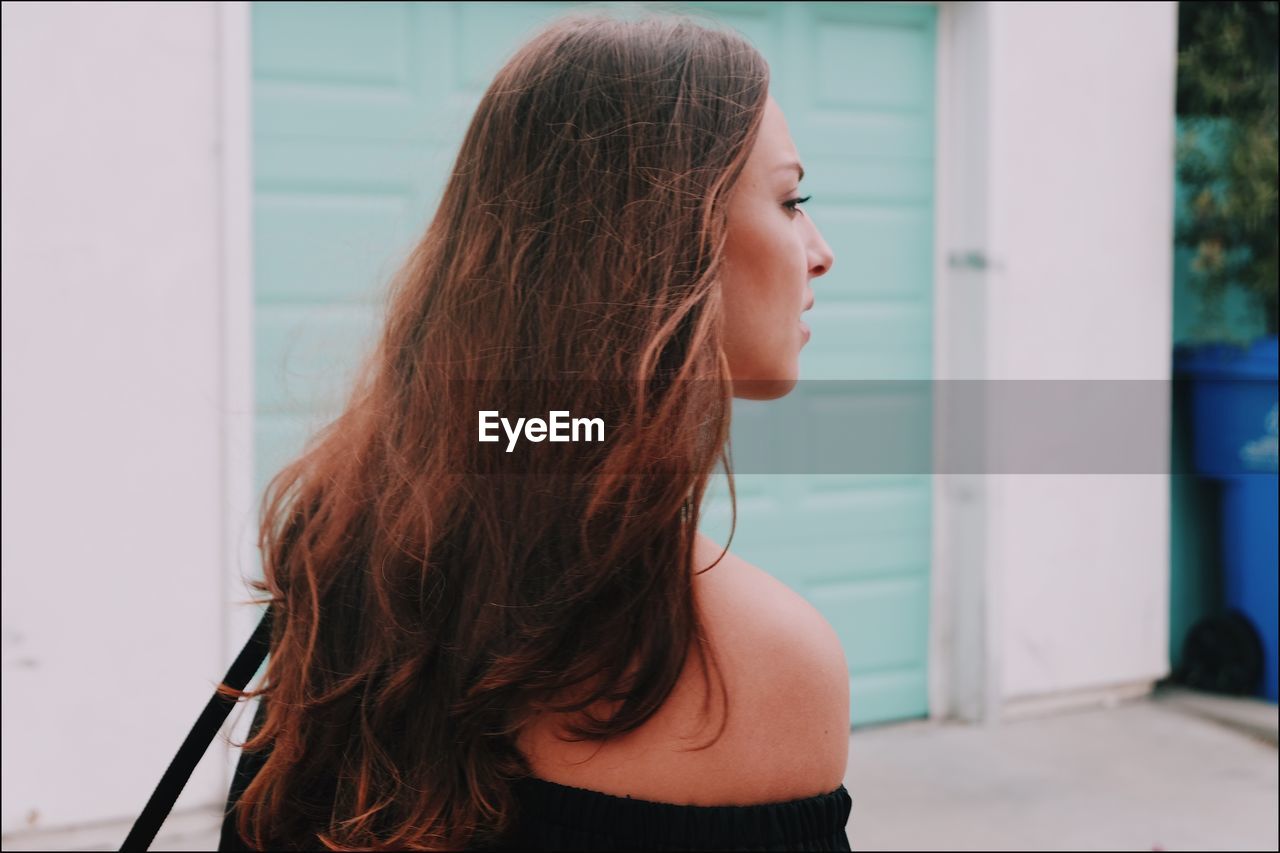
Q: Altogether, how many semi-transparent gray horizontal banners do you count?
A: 1